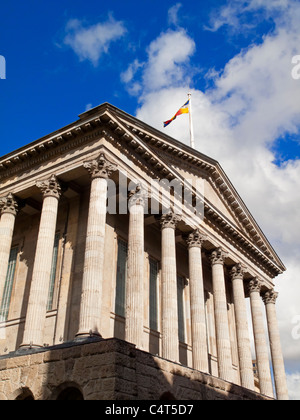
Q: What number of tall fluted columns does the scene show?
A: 10